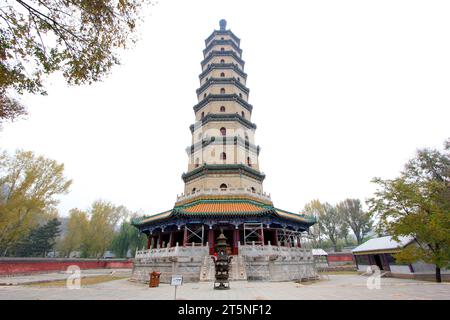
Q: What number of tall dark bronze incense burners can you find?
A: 1